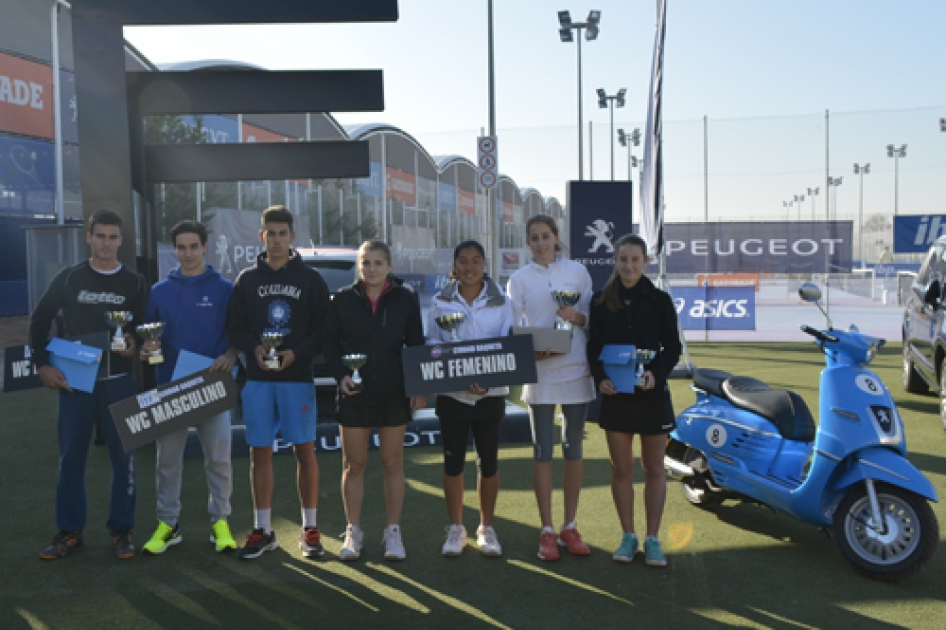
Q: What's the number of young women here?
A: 4